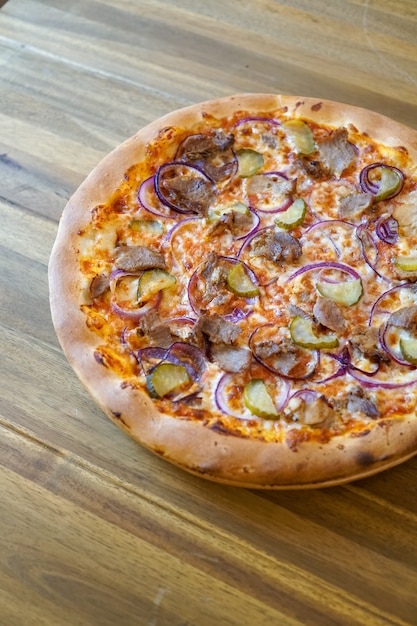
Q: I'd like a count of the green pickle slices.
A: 14